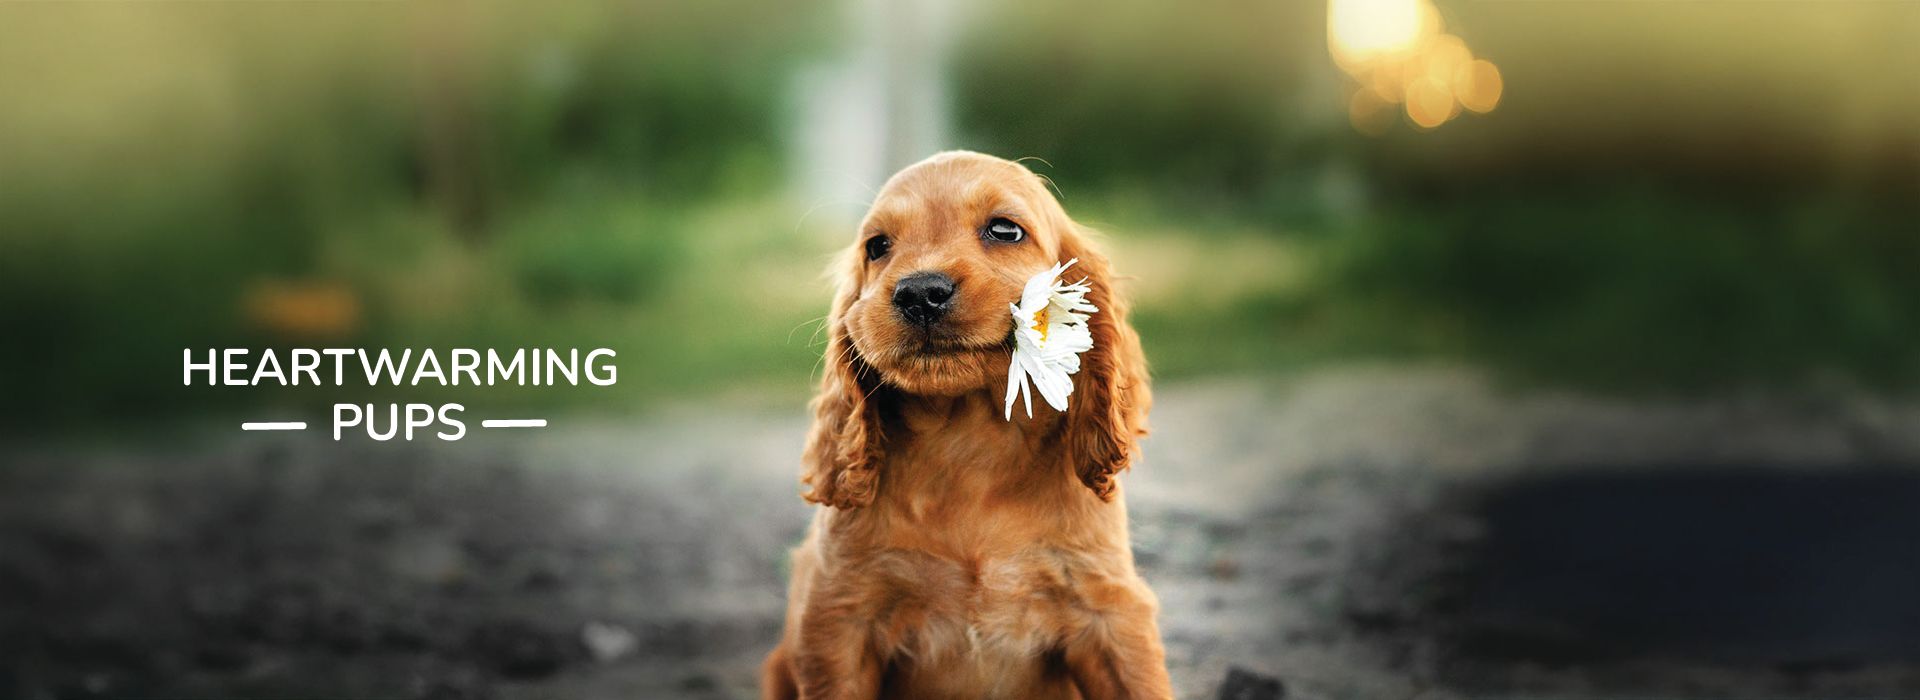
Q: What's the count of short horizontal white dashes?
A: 2